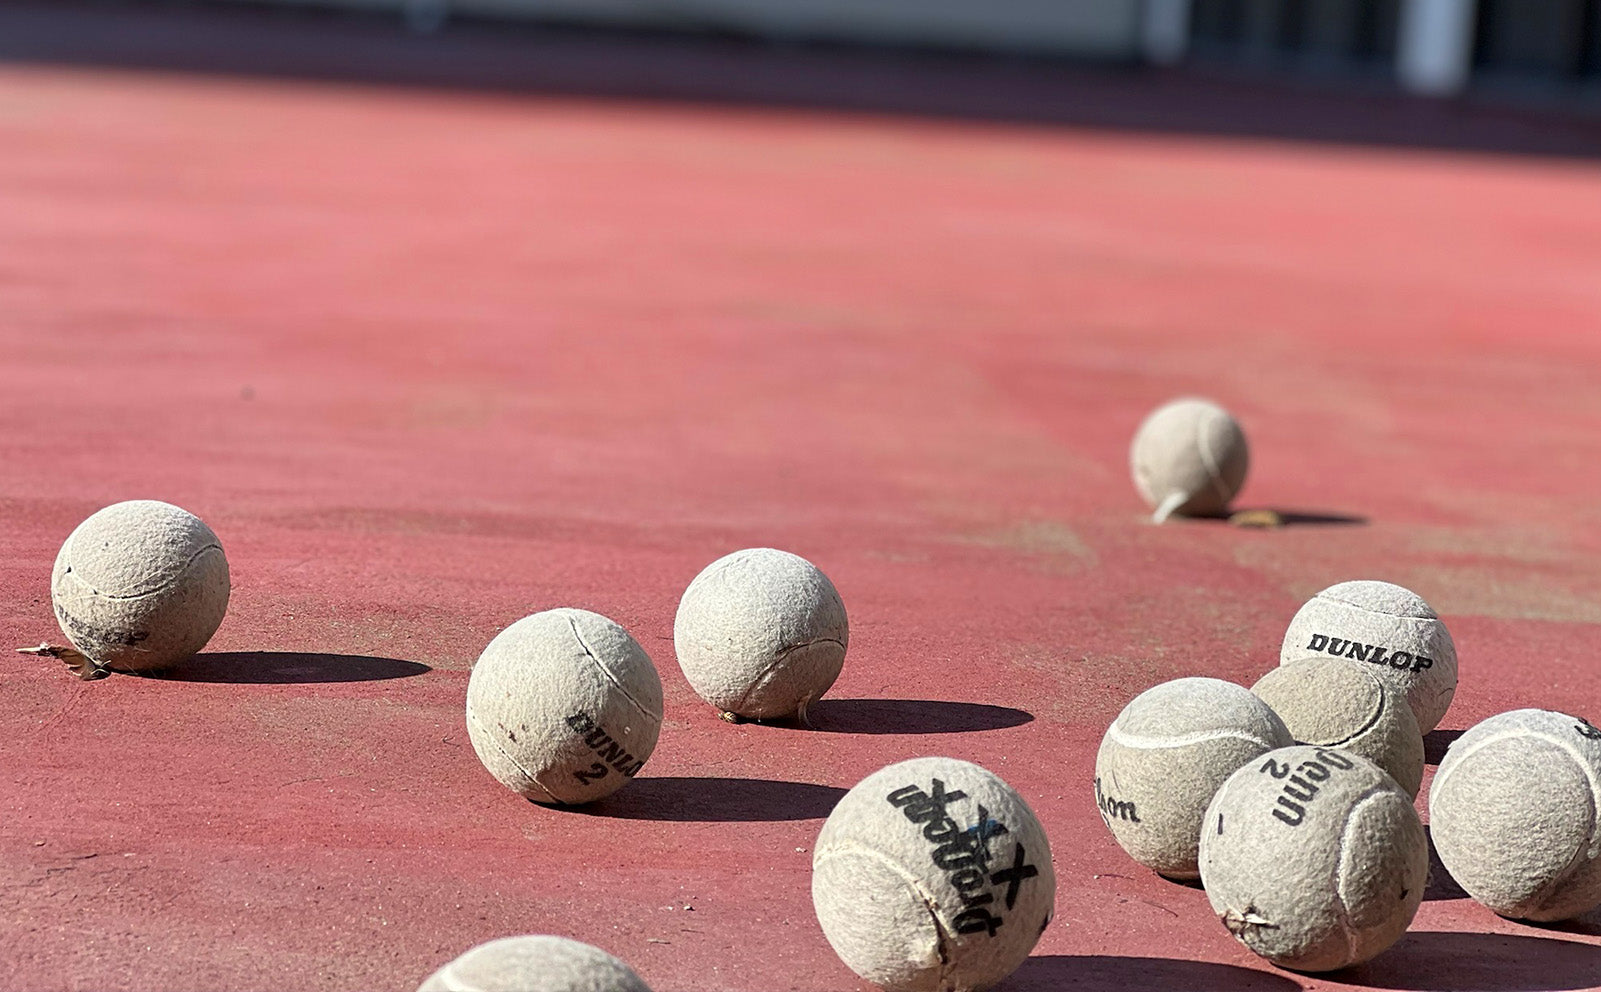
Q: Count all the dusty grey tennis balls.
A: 11